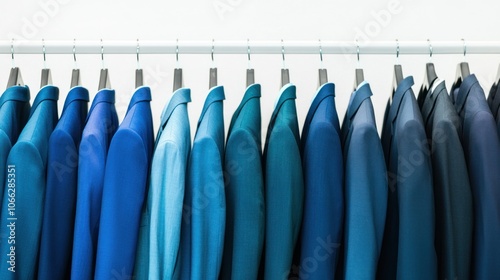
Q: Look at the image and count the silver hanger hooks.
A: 14